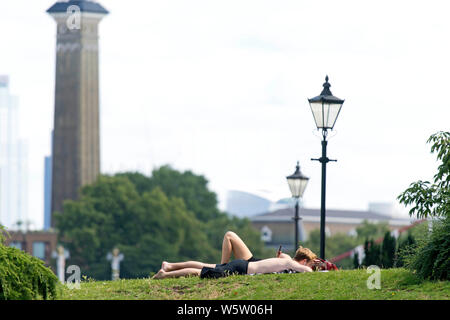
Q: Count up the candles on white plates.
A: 0